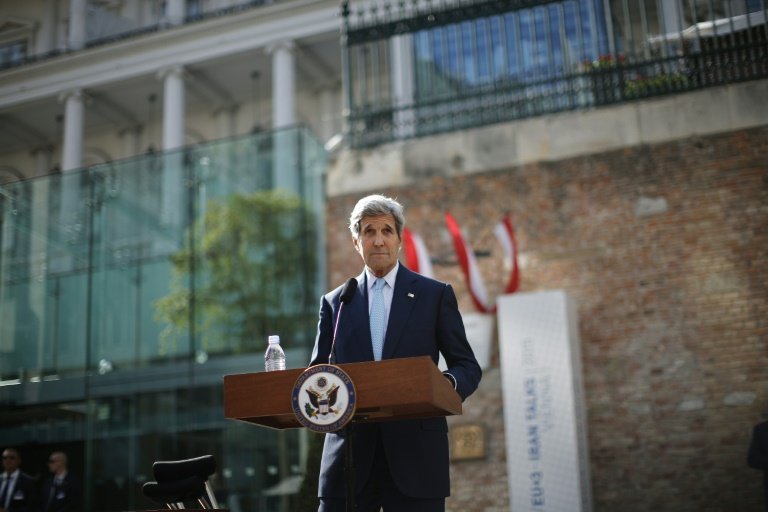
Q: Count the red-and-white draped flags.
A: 3